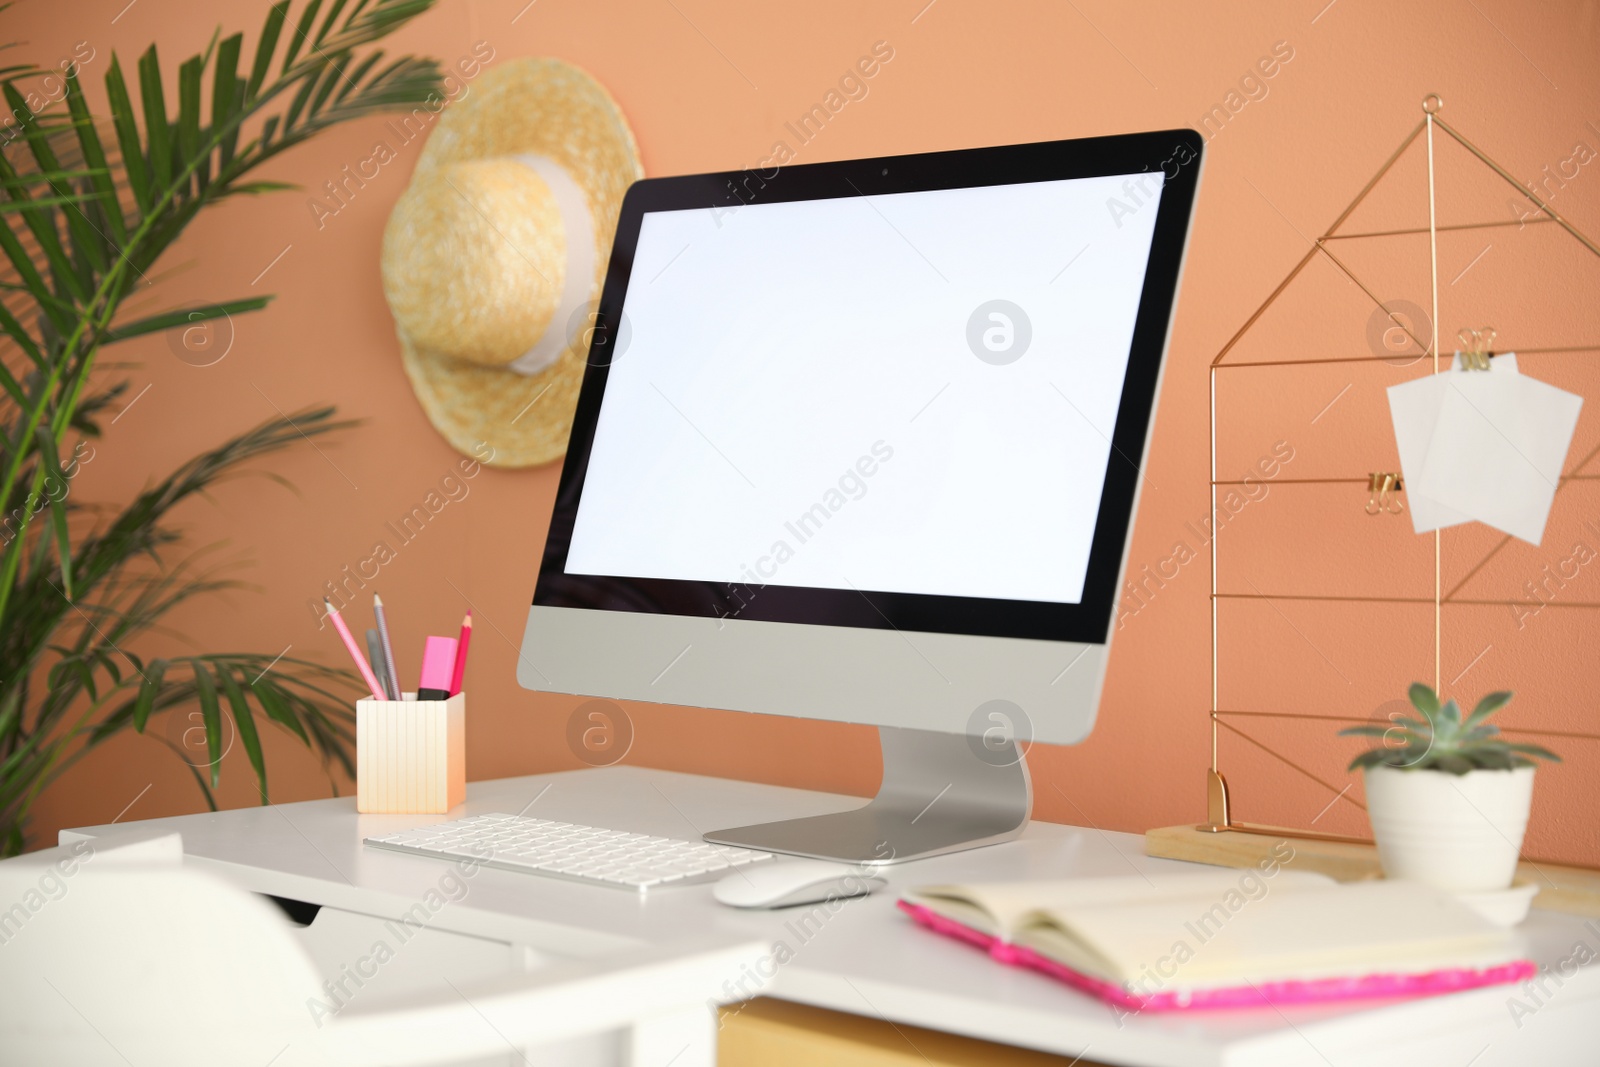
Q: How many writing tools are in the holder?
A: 5